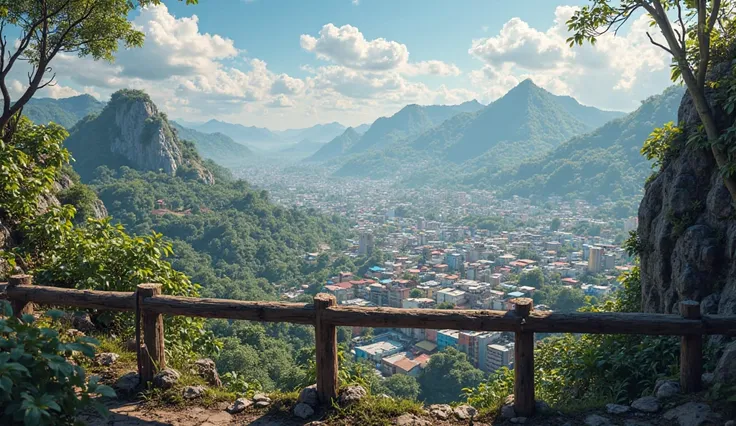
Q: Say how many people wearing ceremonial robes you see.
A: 0